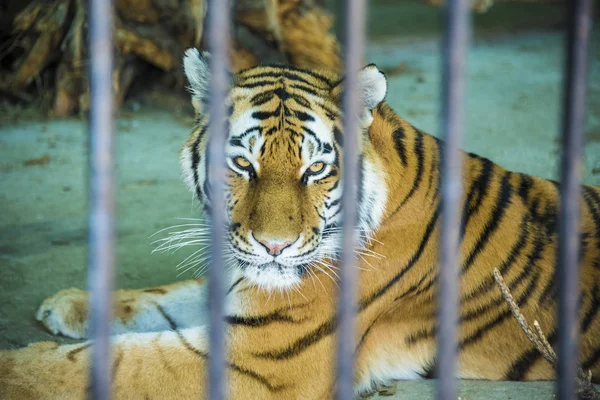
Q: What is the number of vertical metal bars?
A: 5